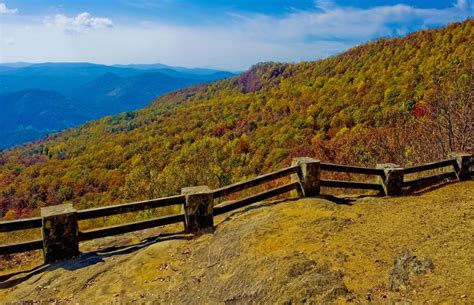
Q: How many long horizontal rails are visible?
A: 10